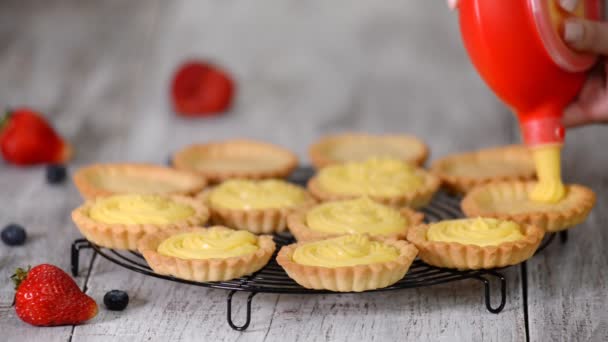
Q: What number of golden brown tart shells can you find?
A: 12